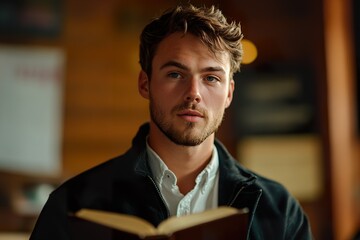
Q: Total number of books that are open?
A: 1